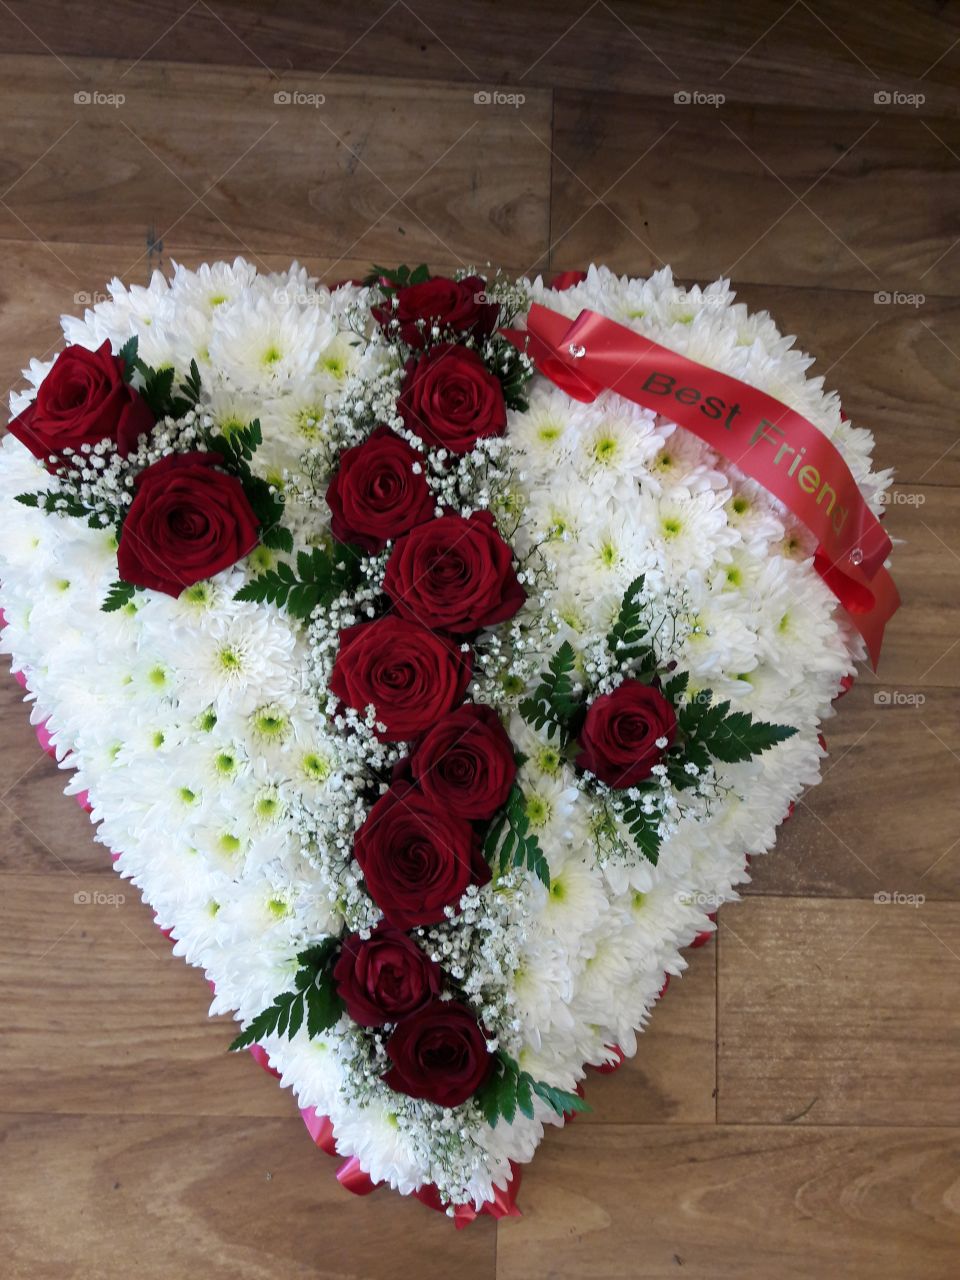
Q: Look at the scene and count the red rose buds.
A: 12